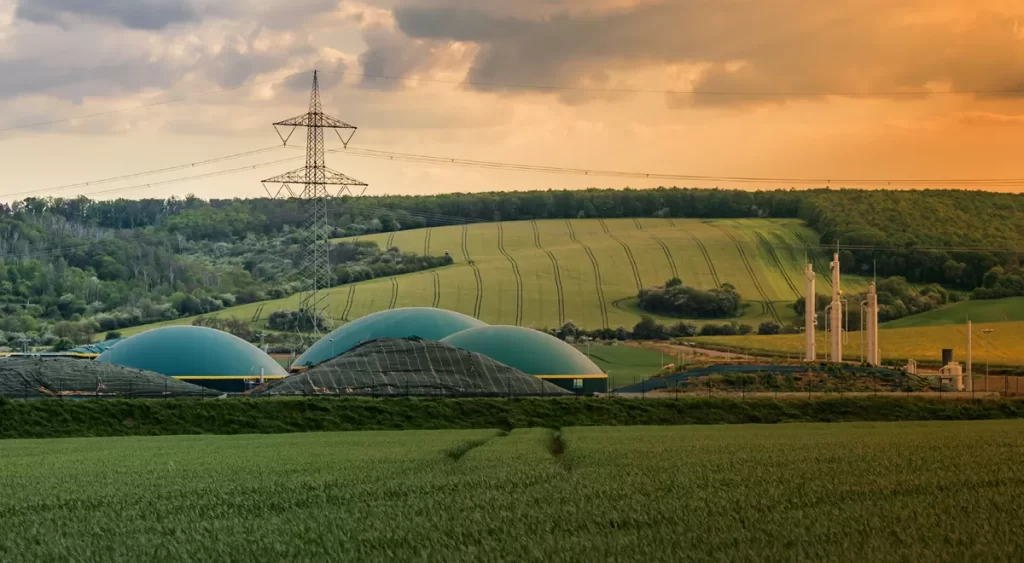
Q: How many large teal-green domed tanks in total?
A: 3